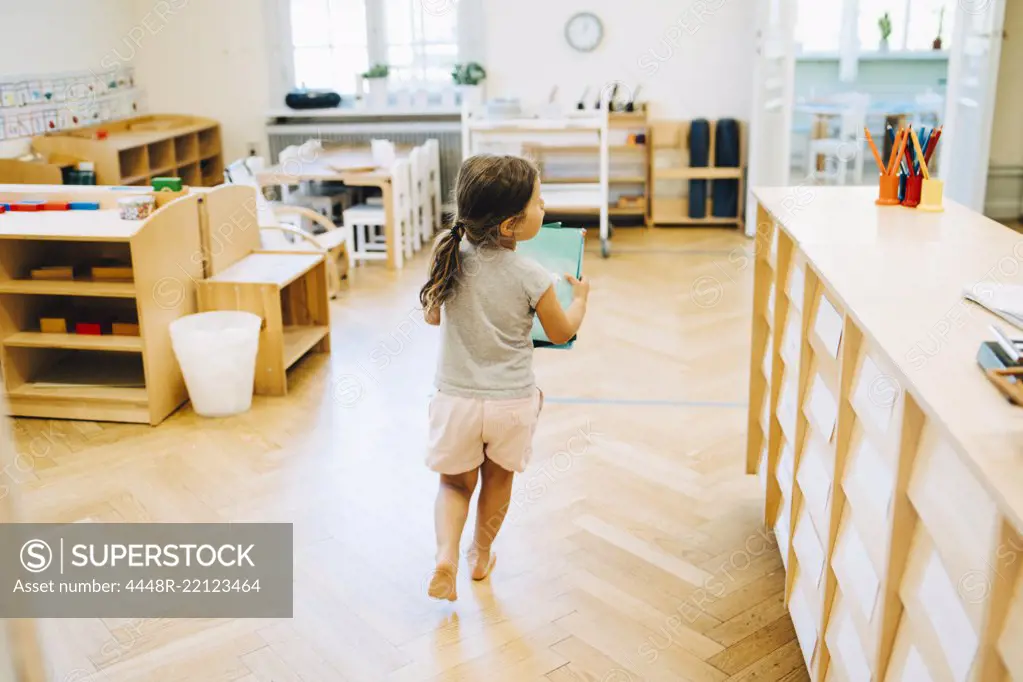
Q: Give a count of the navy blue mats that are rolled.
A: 2